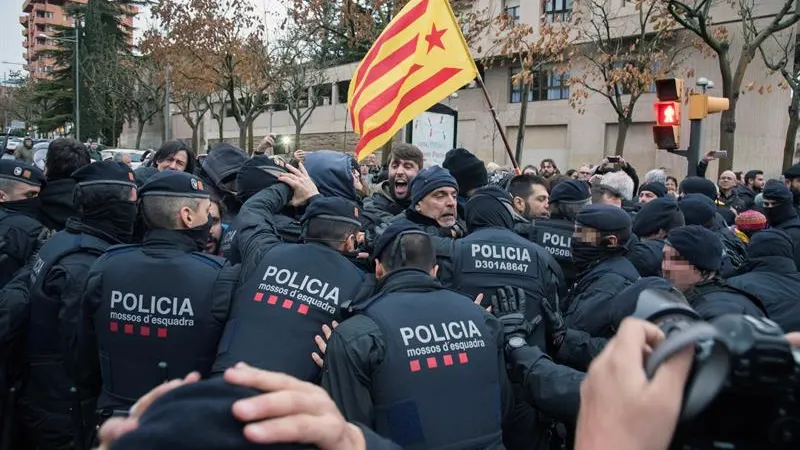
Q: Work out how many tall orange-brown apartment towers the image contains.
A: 1